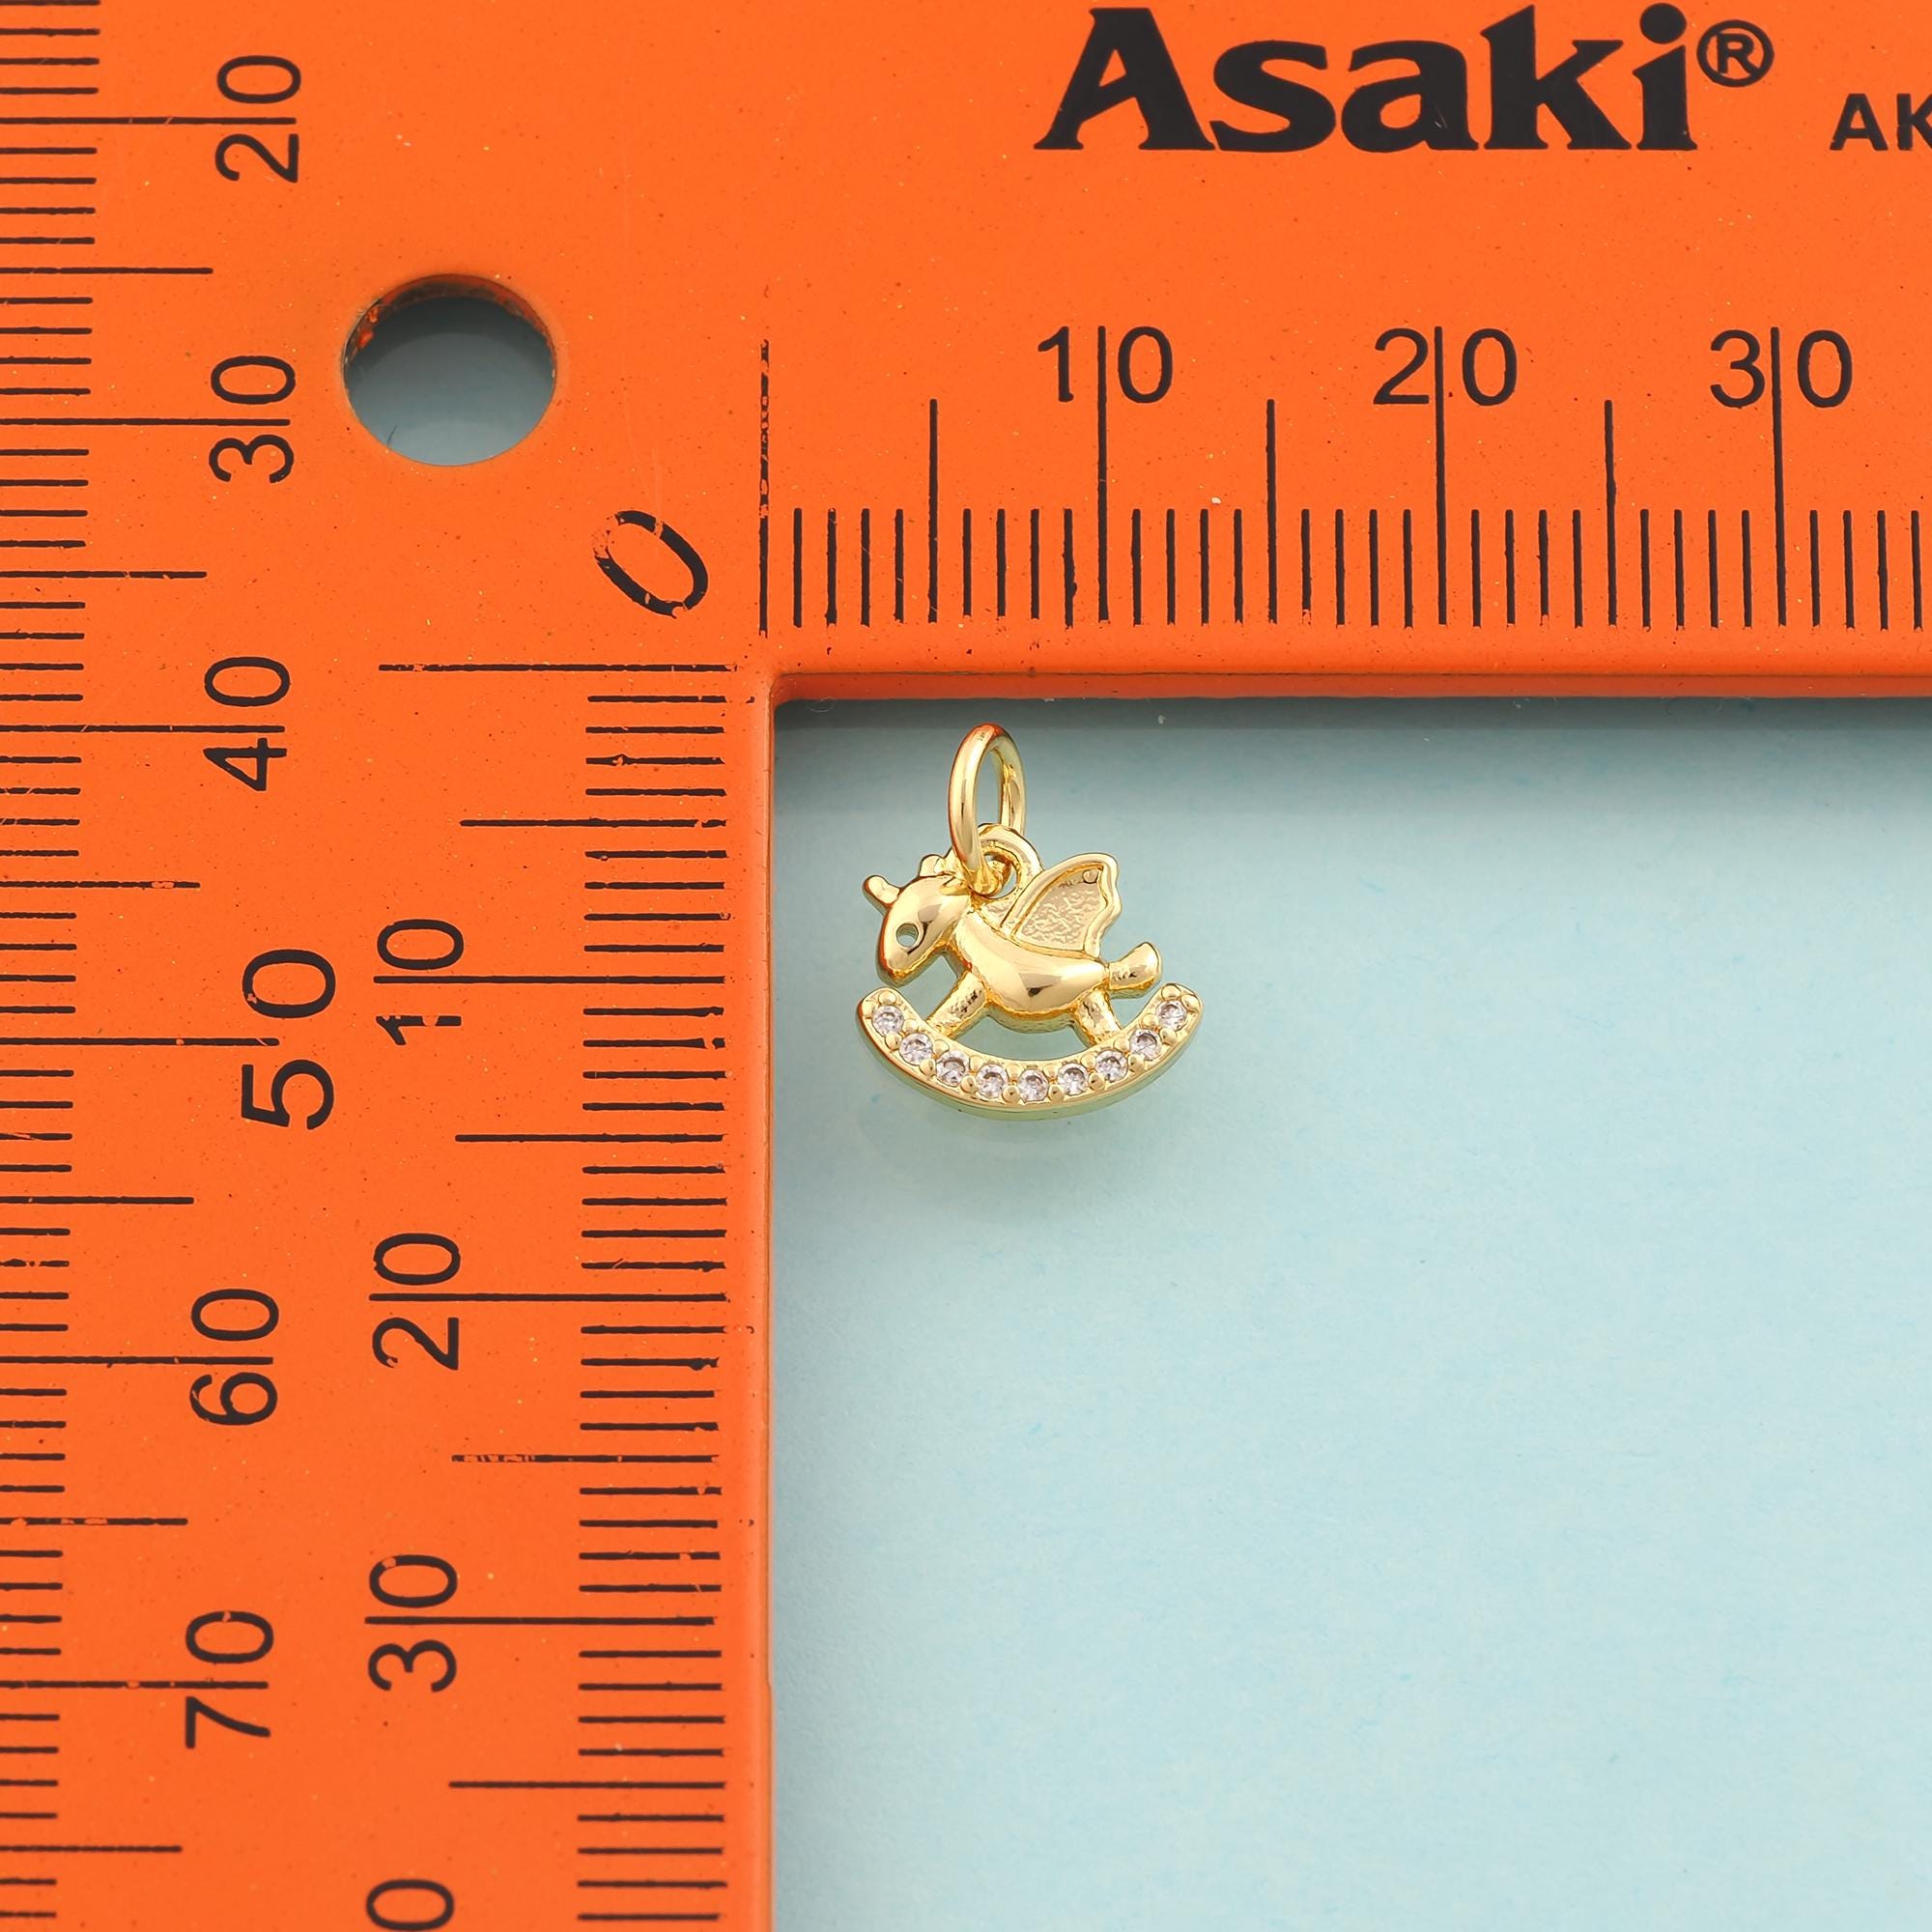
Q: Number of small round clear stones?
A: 9